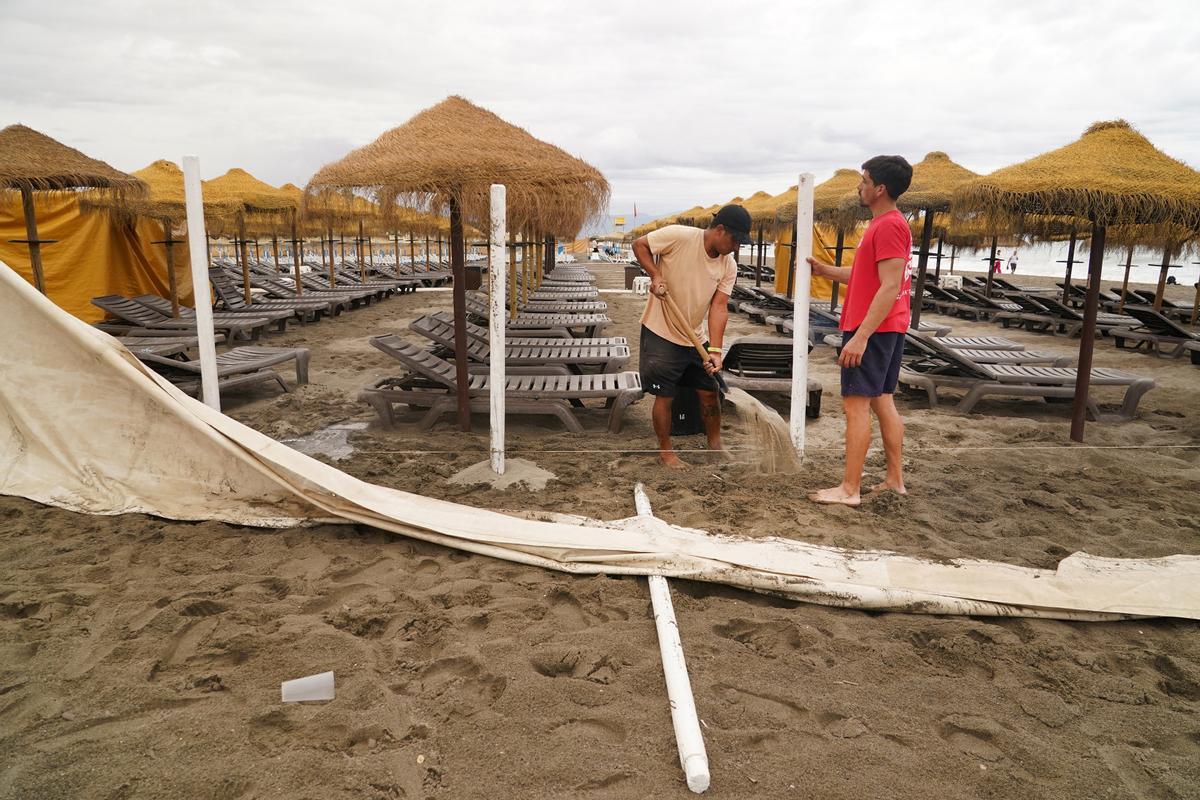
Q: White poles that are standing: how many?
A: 3